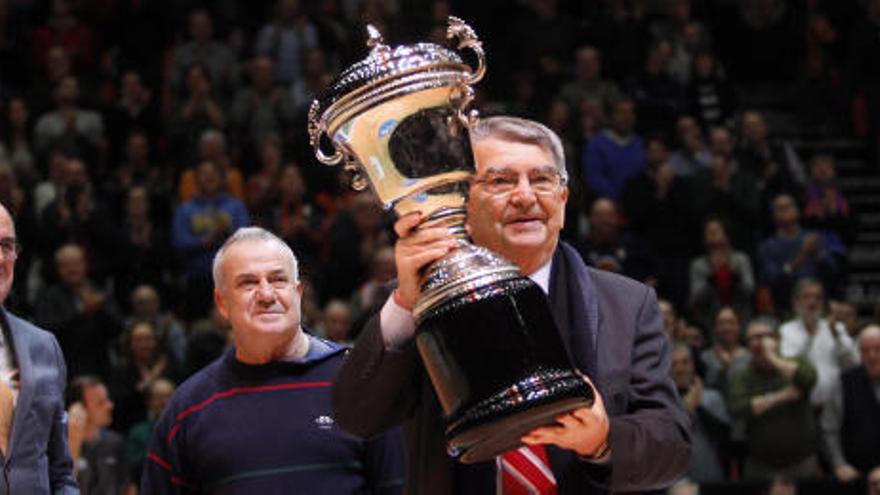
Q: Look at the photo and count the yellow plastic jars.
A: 0